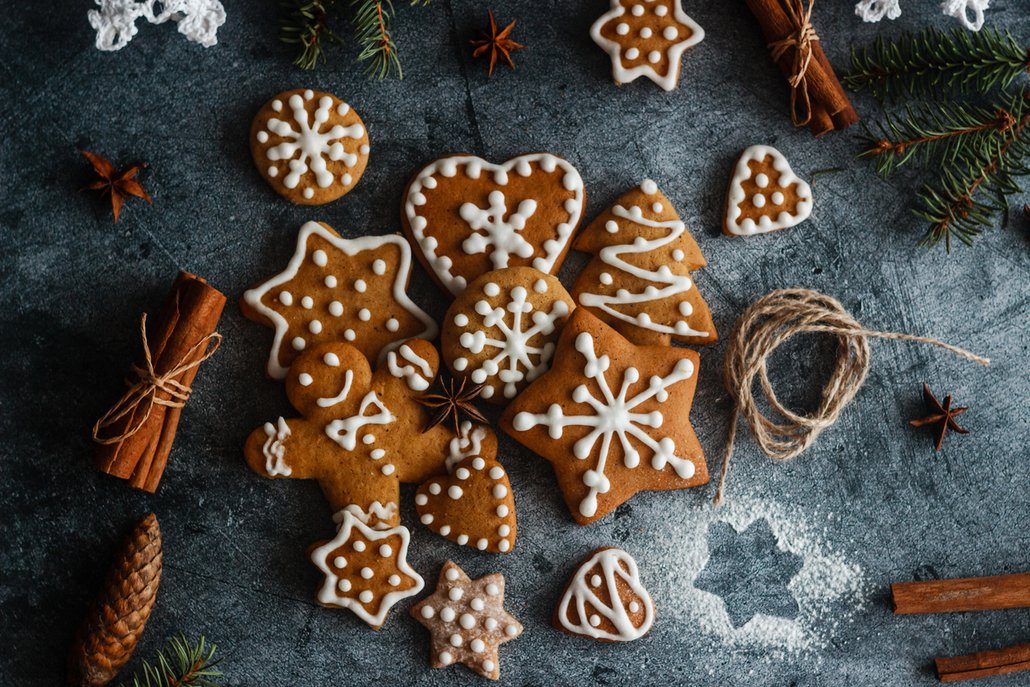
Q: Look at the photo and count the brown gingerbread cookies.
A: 13